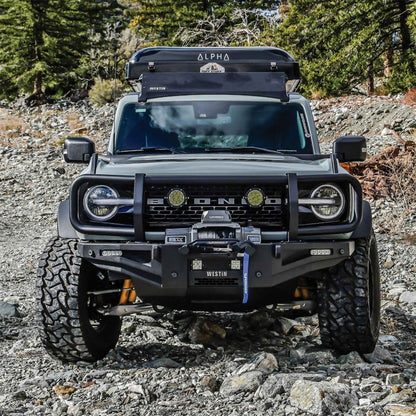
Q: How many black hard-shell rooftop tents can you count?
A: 1